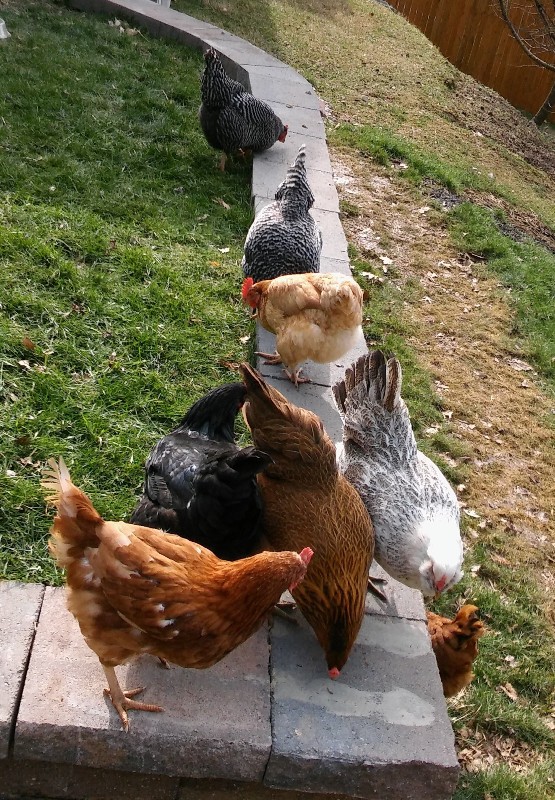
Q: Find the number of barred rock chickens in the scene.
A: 2